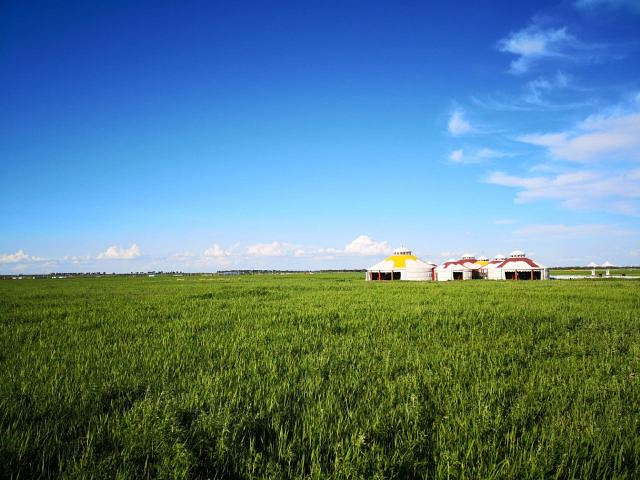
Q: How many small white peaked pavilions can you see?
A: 2